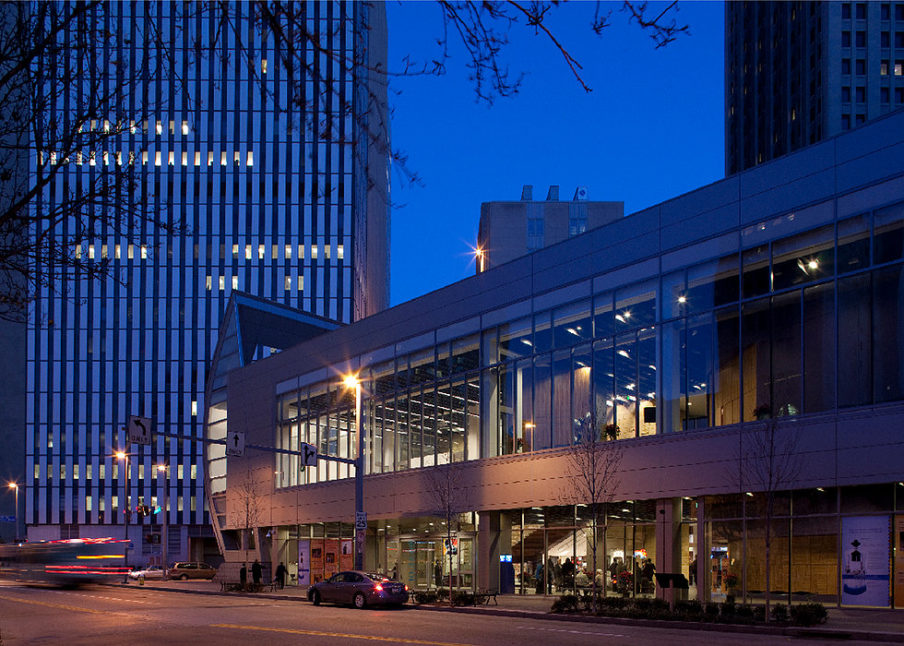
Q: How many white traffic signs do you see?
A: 4